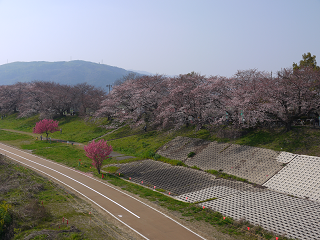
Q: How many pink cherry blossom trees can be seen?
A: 2